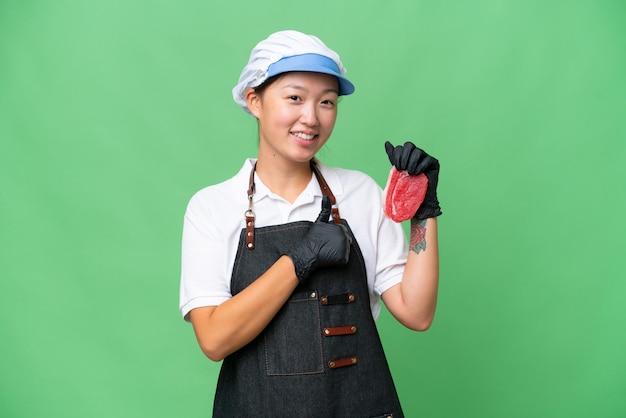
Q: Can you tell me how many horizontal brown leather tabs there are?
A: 3